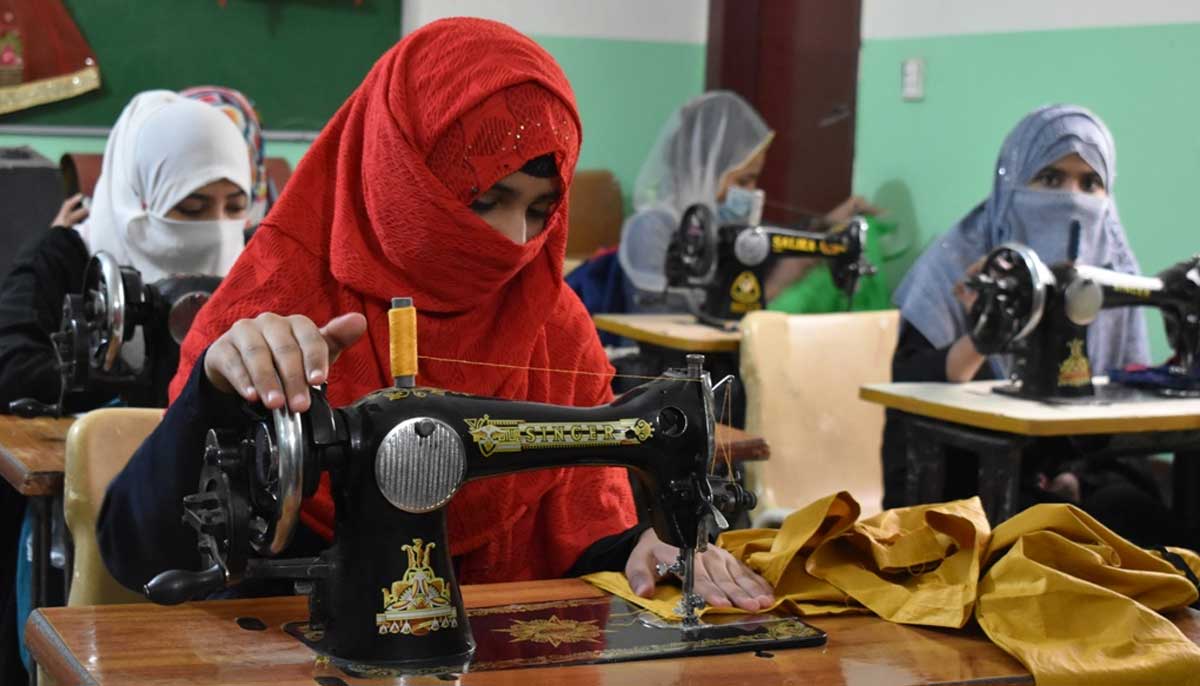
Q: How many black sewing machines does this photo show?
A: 4